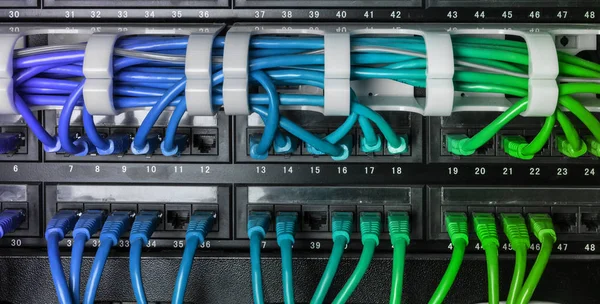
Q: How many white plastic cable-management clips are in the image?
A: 7